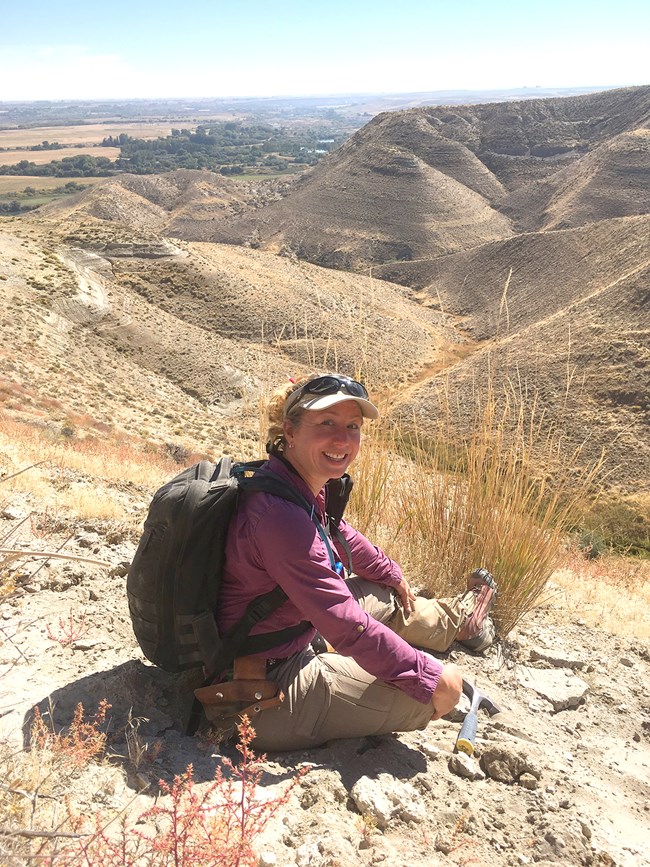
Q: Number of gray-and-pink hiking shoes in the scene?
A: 1